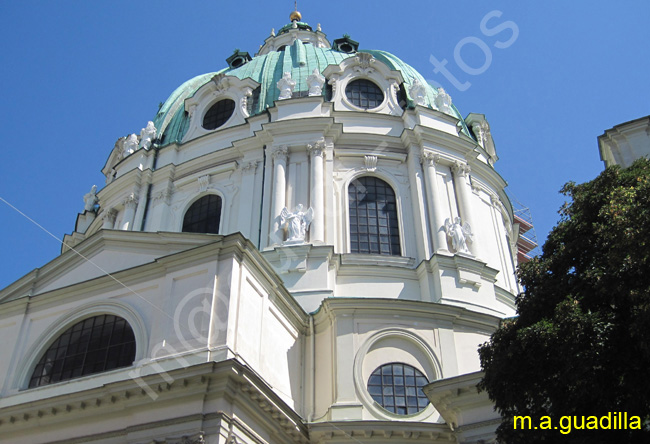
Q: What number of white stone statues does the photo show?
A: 9